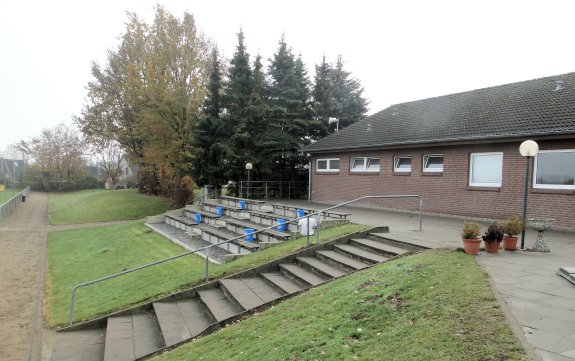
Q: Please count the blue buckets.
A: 6